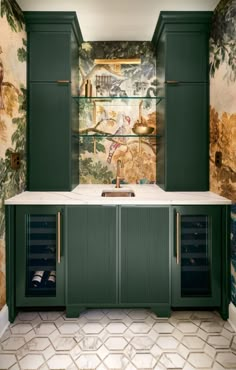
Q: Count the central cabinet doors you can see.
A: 2